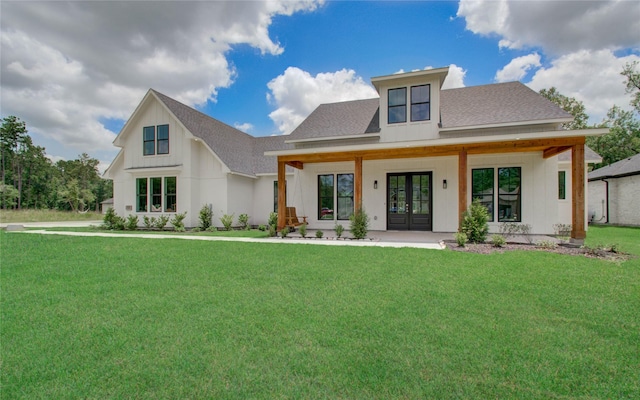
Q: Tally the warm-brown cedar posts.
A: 4